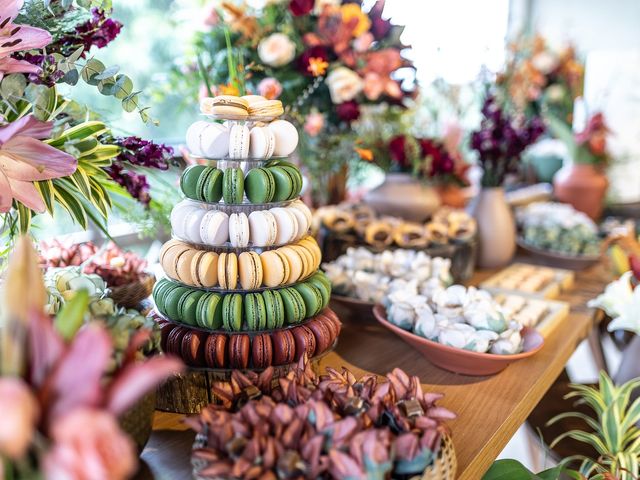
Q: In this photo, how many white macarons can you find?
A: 13